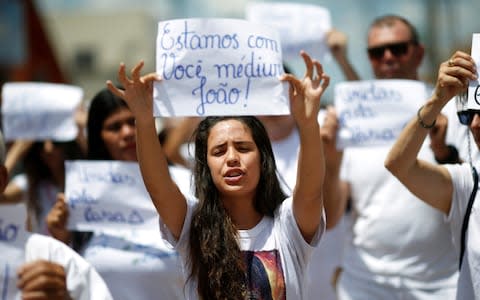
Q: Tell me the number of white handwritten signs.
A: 7